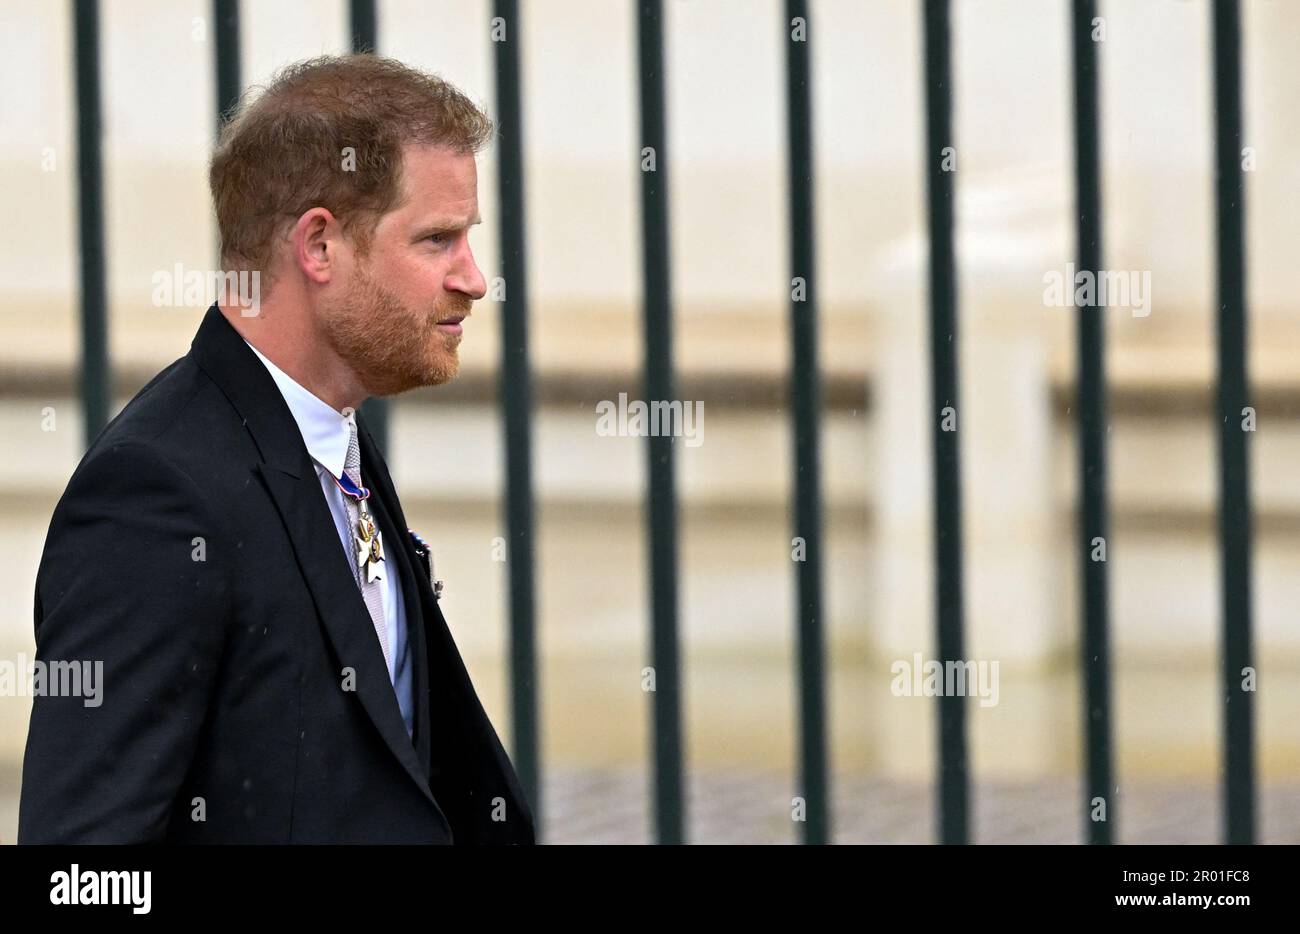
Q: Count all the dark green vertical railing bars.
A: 9